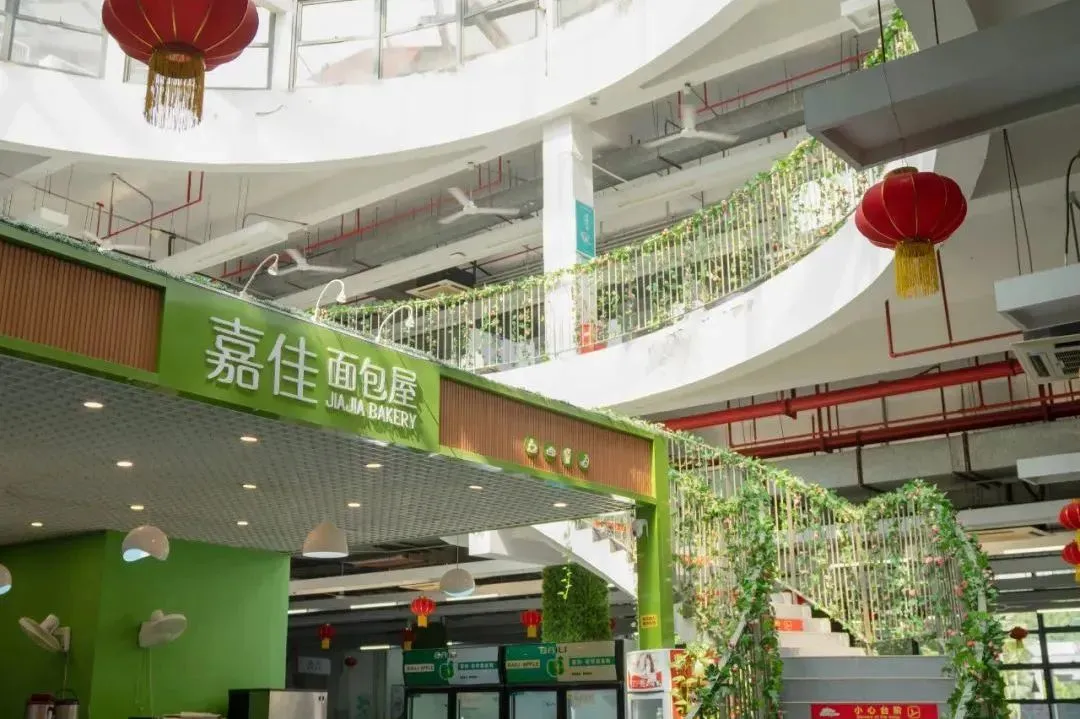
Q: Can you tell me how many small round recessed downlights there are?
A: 11